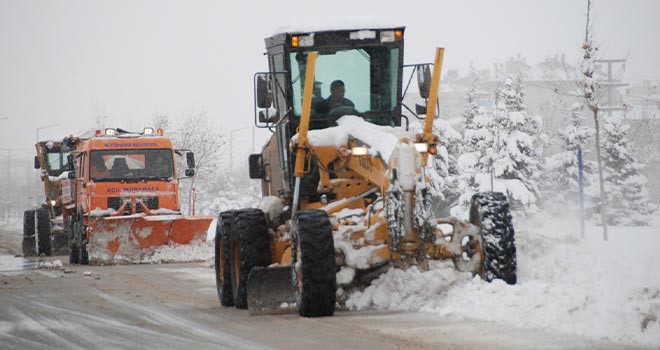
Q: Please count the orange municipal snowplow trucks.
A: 1